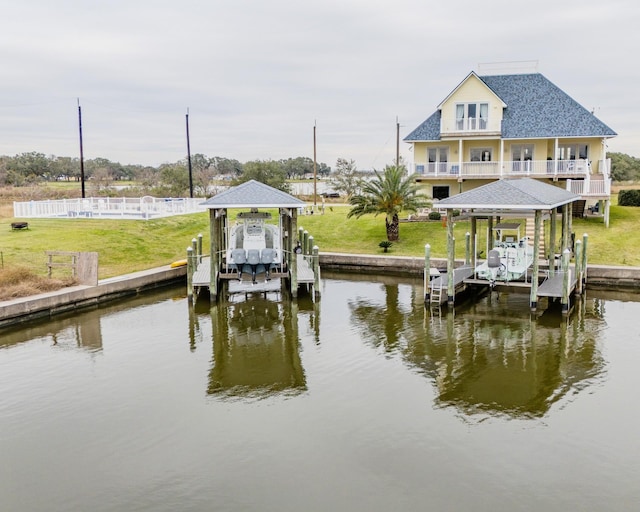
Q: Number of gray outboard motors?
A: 4